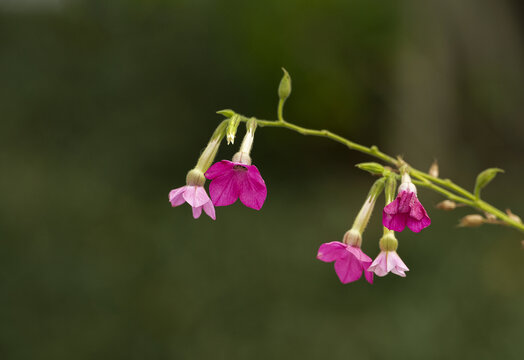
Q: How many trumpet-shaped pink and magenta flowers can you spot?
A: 5